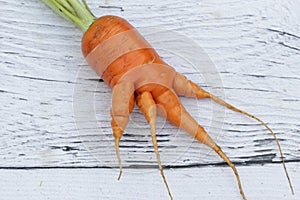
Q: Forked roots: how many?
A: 4